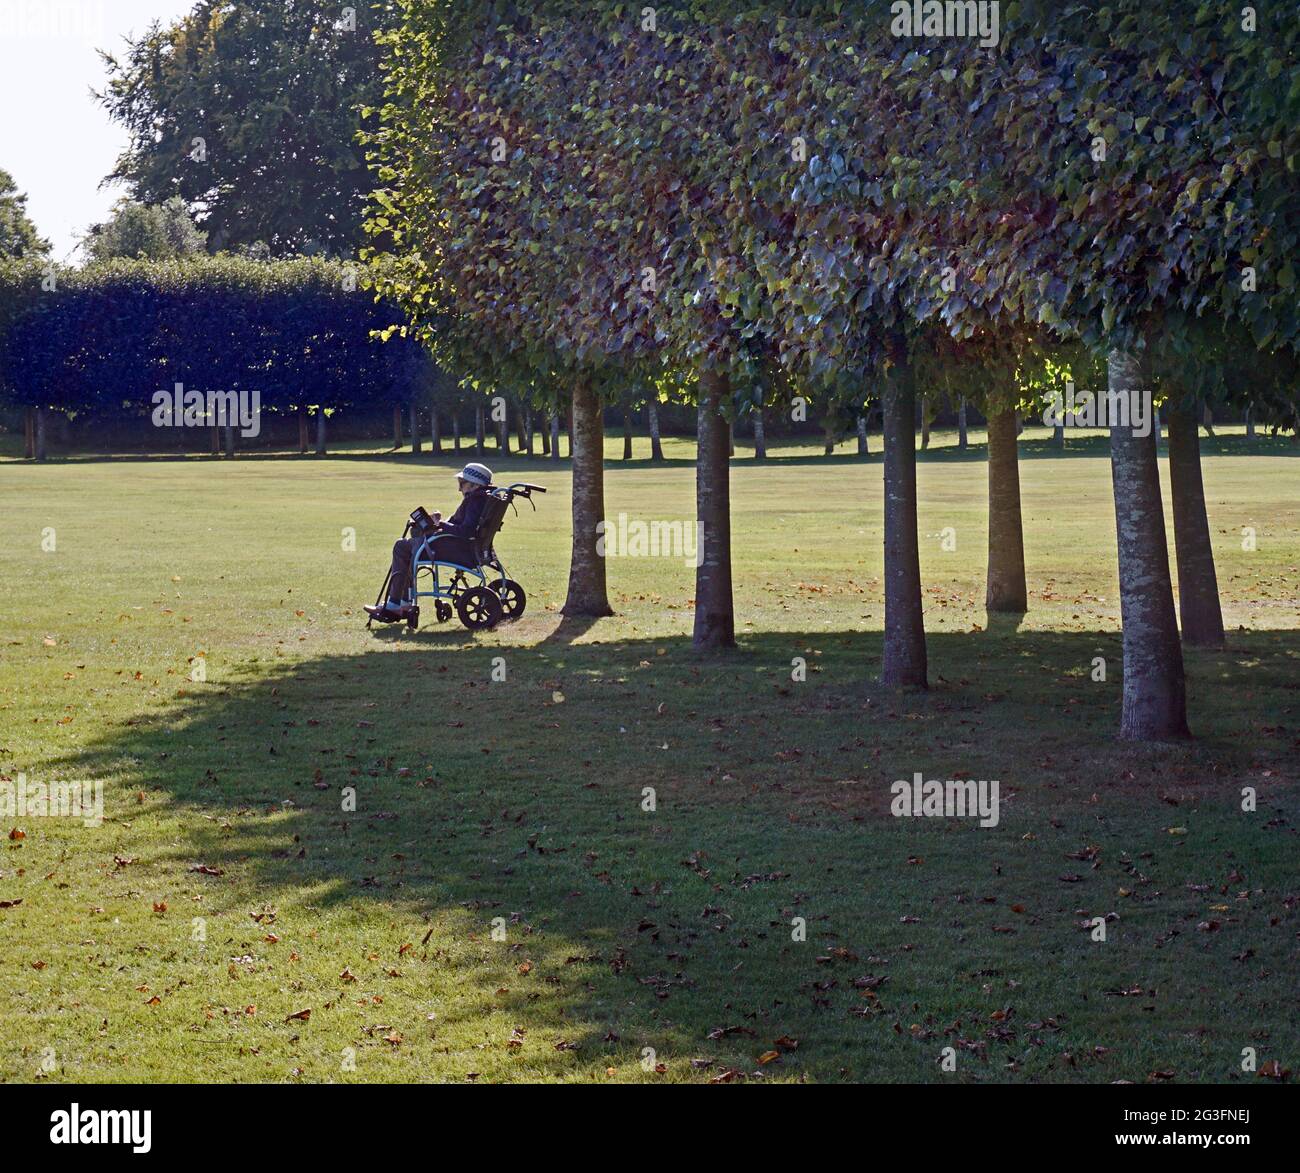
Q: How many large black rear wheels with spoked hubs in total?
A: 2